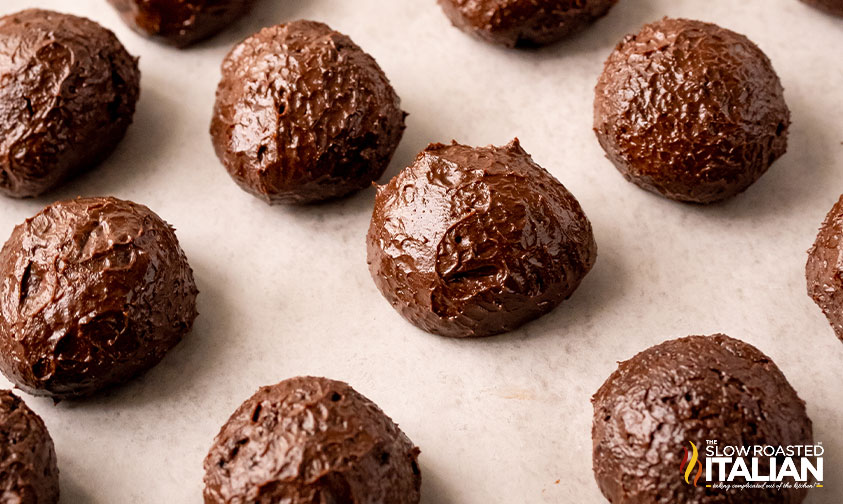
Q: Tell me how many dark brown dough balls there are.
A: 12